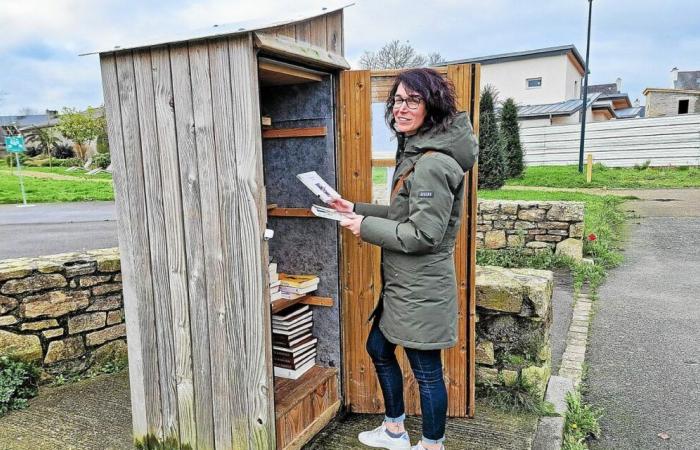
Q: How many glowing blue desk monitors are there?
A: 0